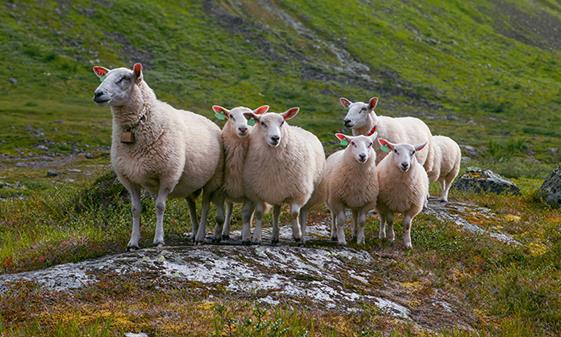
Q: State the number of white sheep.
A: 7